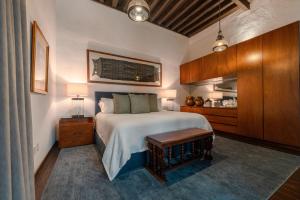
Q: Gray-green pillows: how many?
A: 3